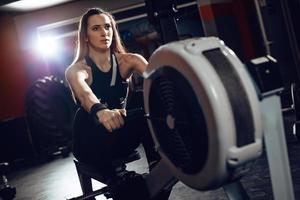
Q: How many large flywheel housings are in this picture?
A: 1